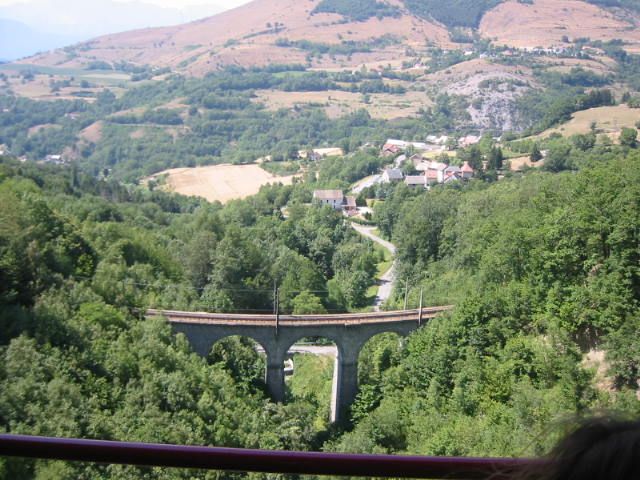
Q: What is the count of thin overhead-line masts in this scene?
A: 4